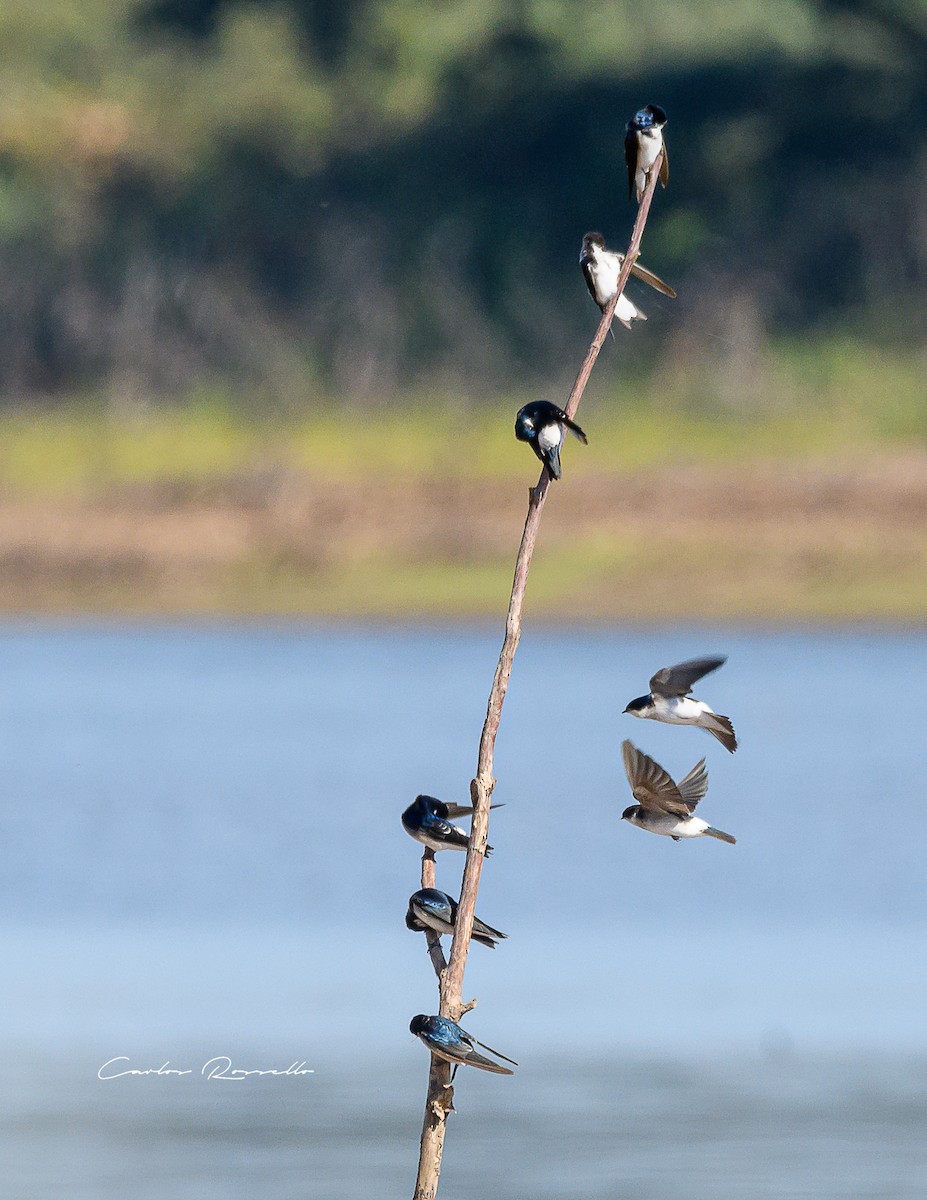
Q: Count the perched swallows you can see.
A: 6